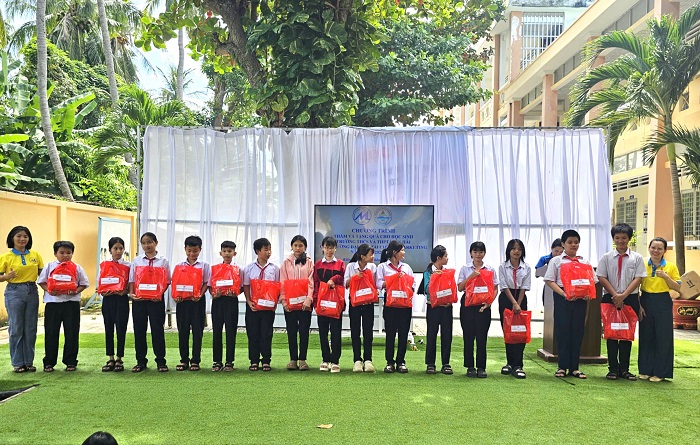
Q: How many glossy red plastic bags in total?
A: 15